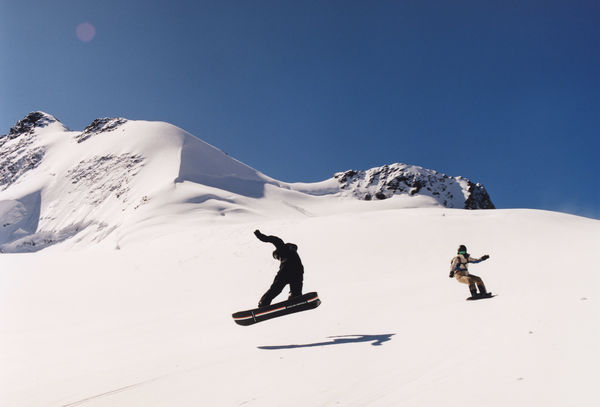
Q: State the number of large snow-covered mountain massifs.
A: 2